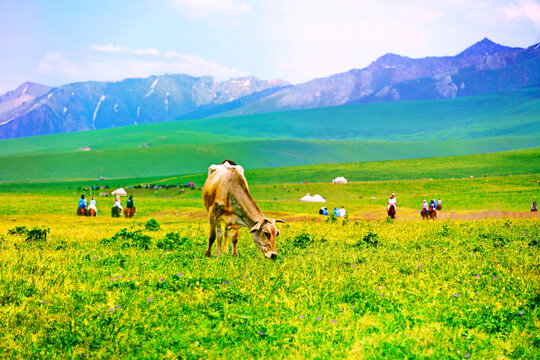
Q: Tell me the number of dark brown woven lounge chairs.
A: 0